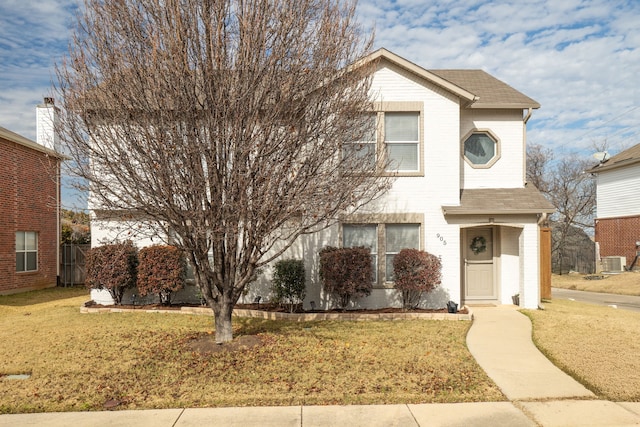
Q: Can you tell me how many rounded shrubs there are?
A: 5